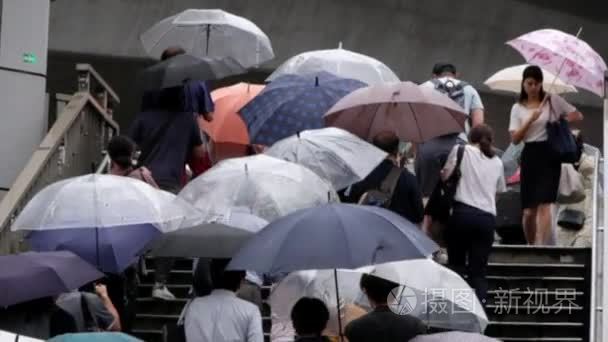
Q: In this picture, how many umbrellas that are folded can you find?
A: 0